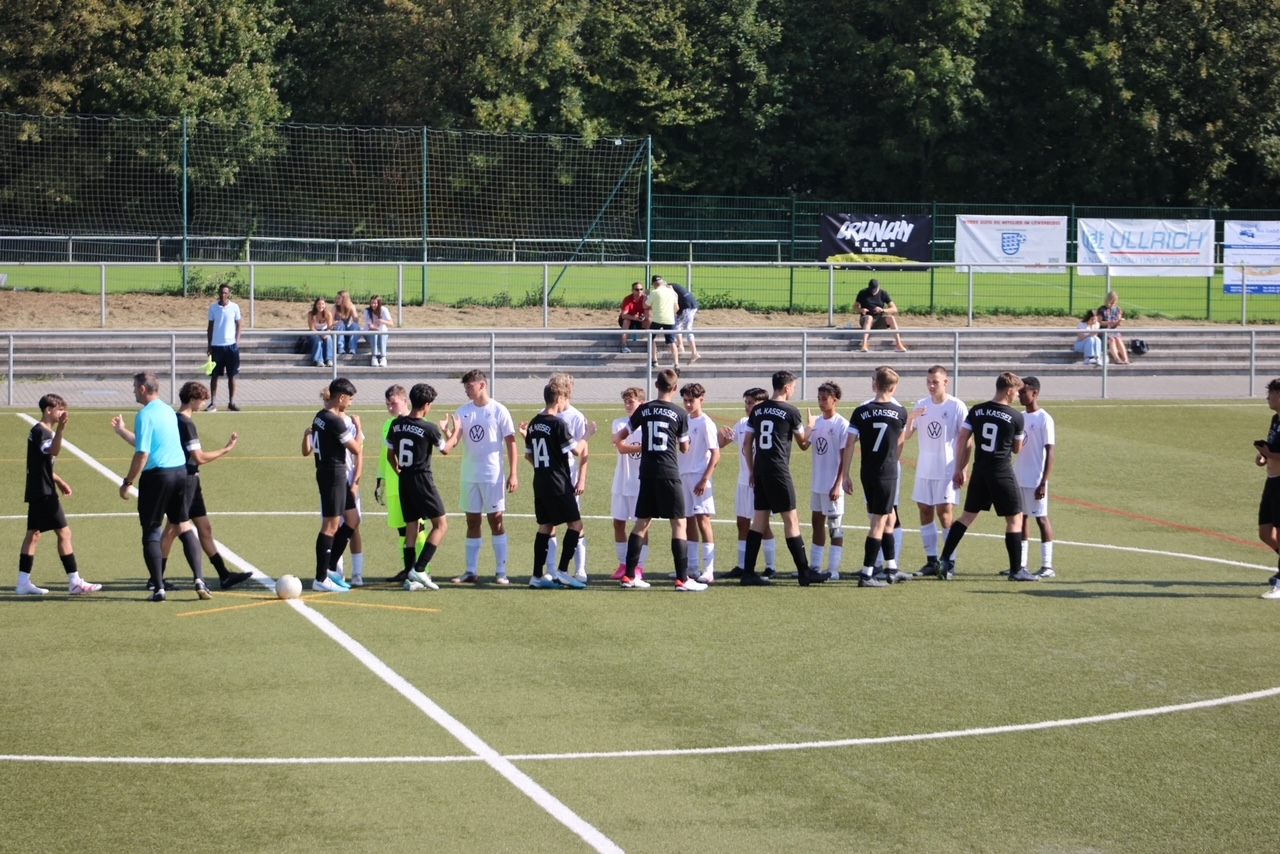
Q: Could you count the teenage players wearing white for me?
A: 10